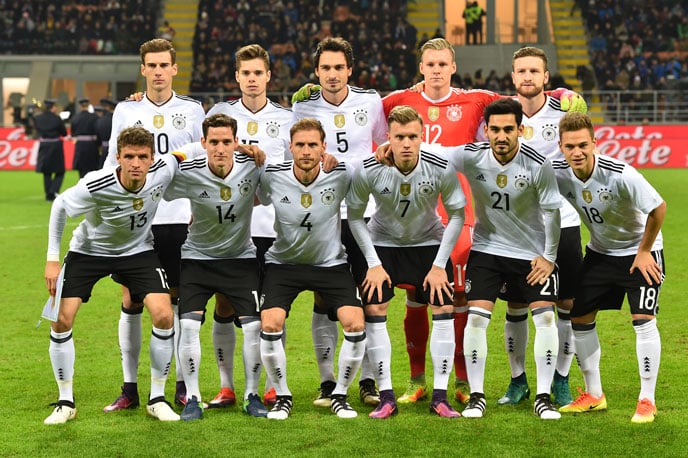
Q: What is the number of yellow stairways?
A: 3